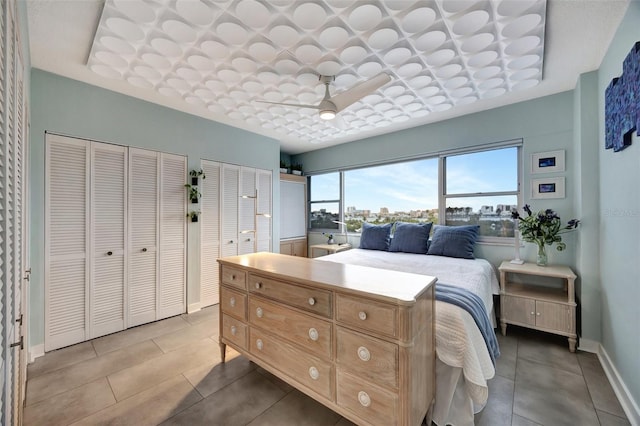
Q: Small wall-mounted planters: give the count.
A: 3